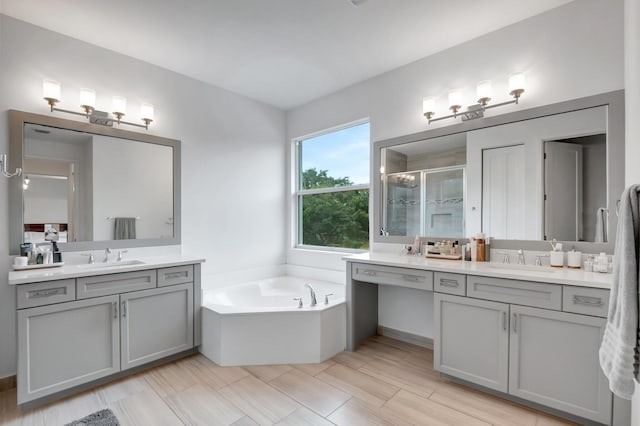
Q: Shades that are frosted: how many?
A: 8